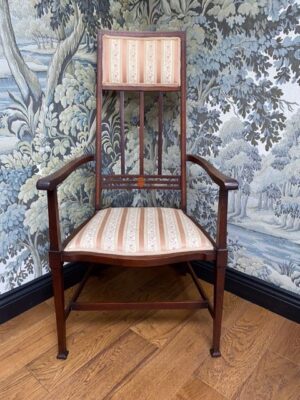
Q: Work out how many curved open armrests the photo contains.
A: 2